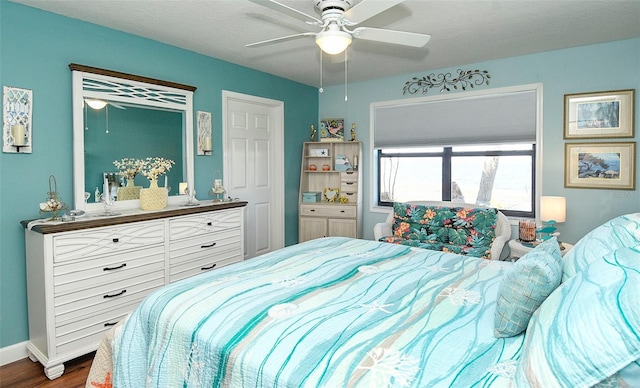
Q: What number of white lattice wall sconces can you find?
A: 2